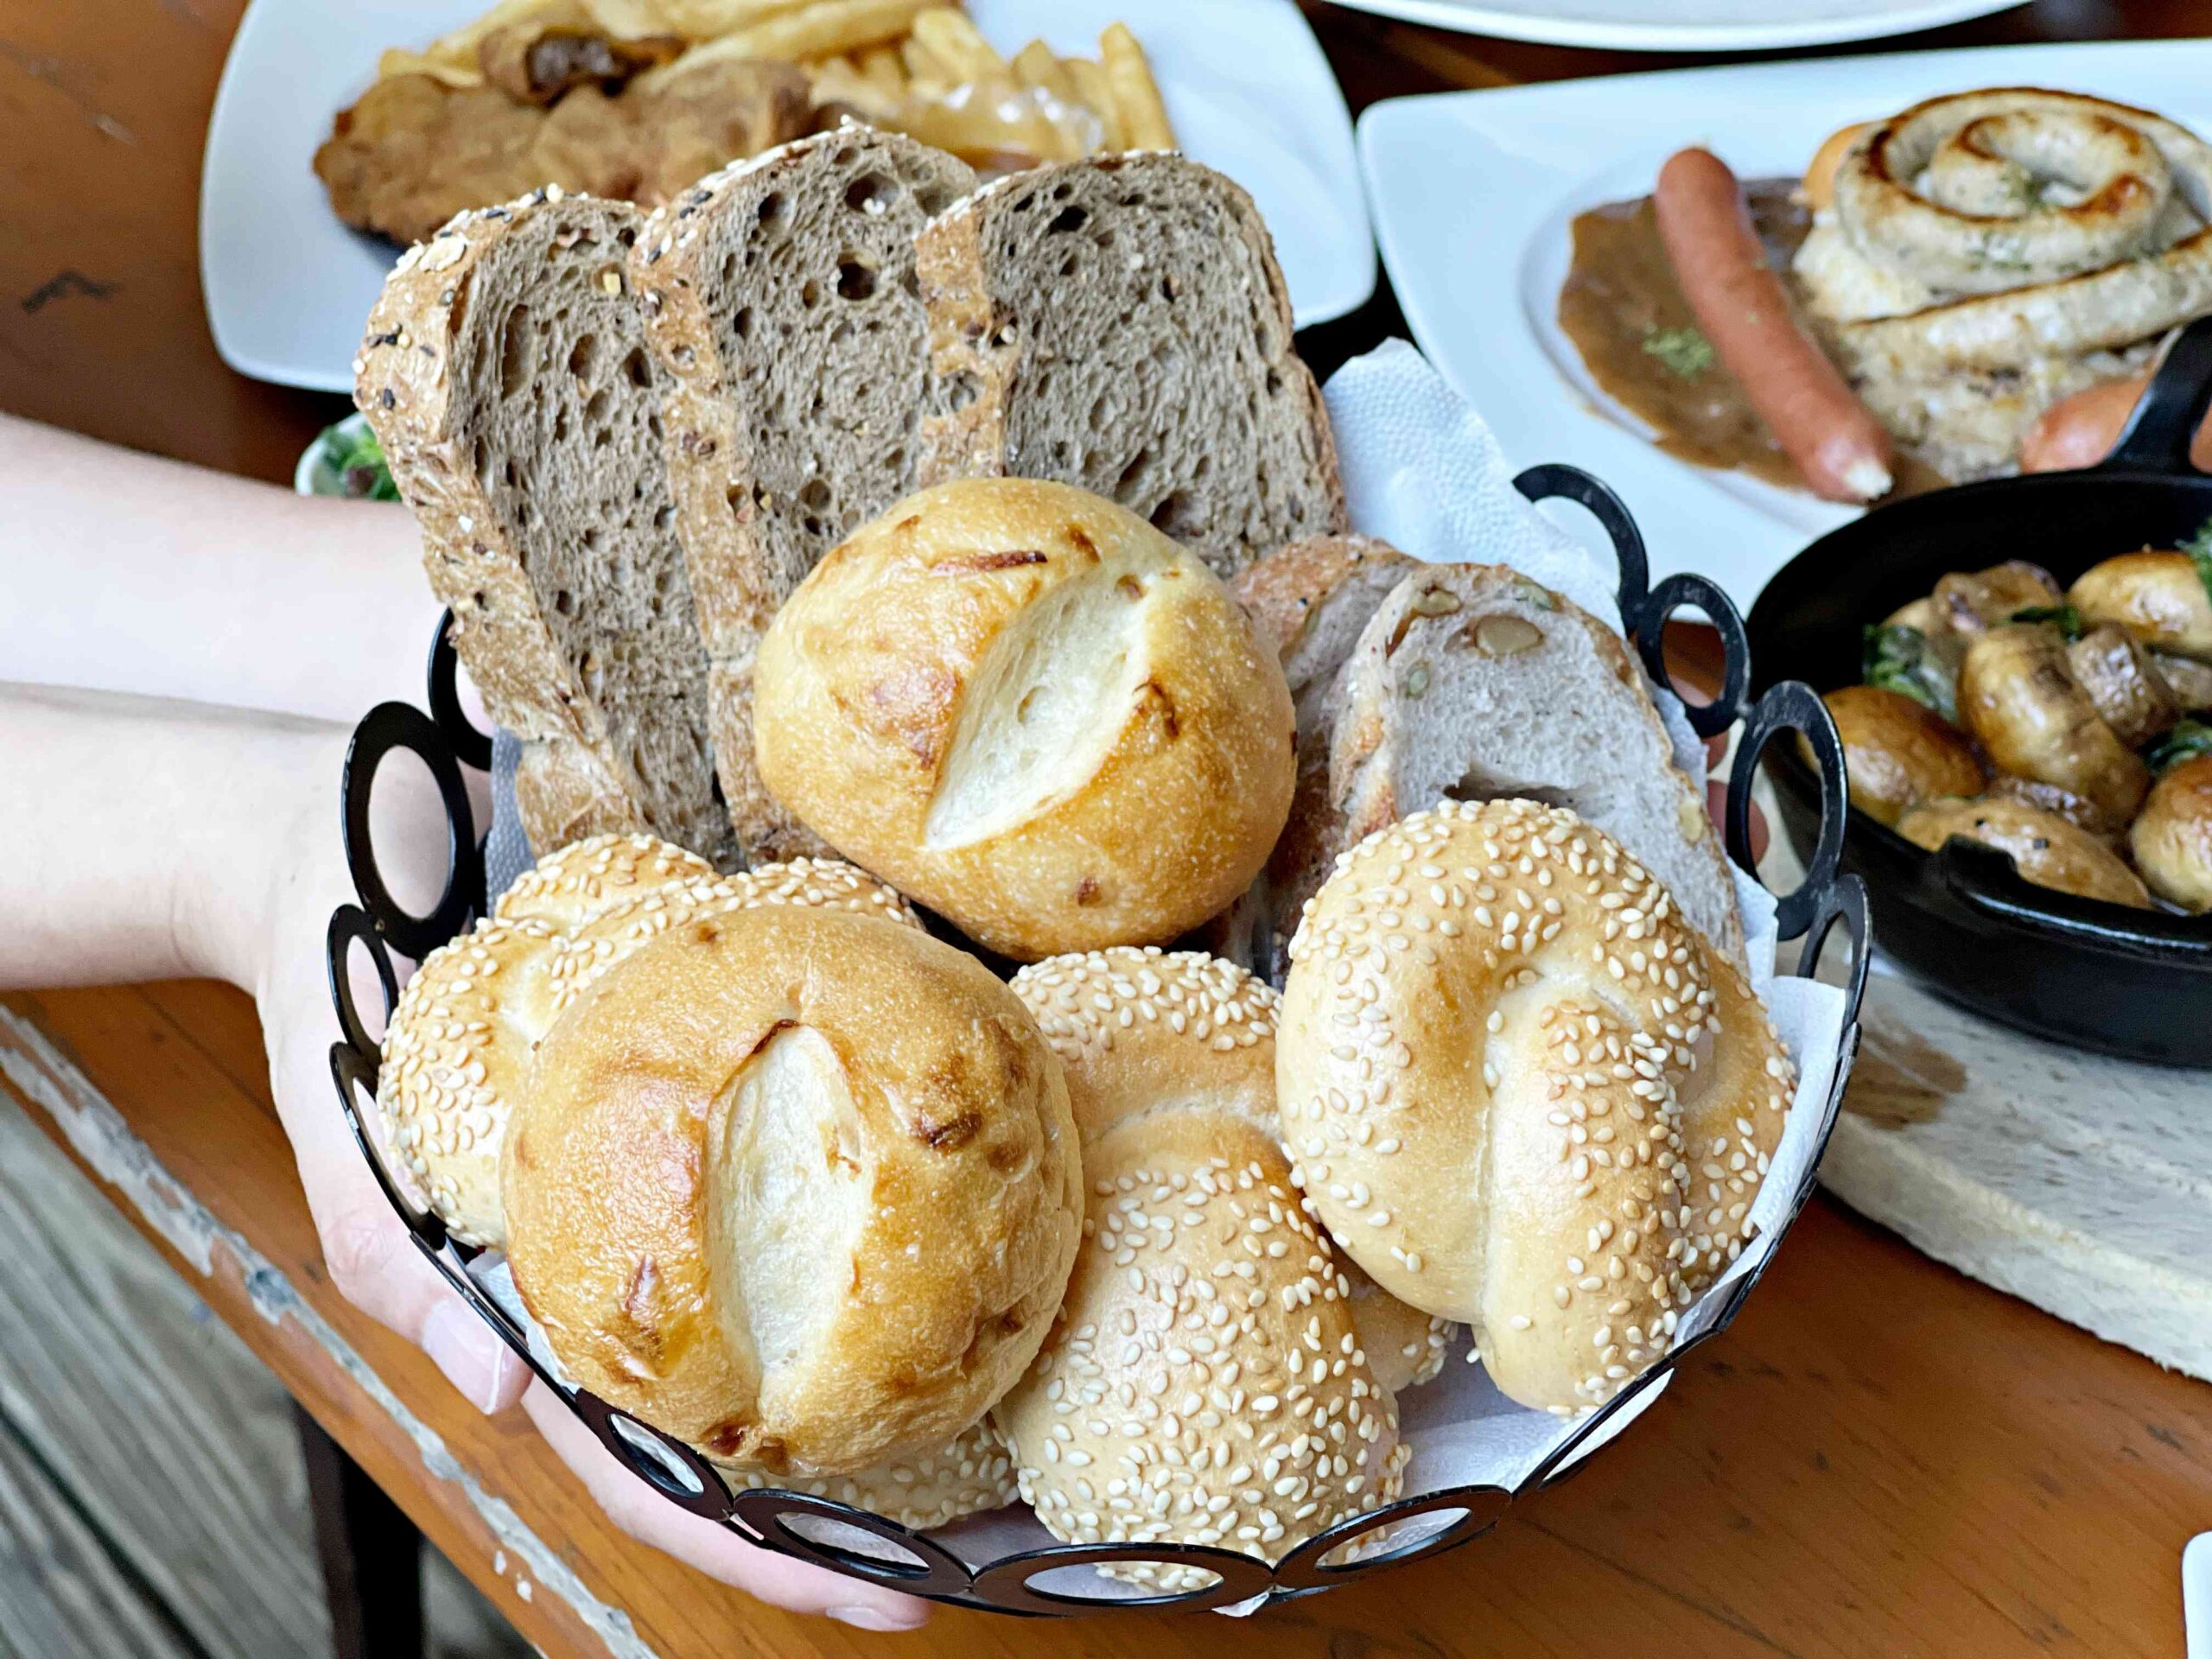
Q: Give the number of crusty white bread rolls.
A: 2